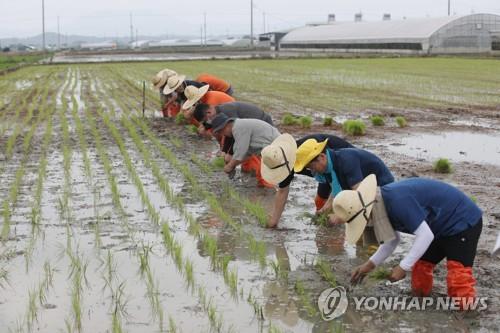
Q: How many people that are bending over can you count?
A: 8